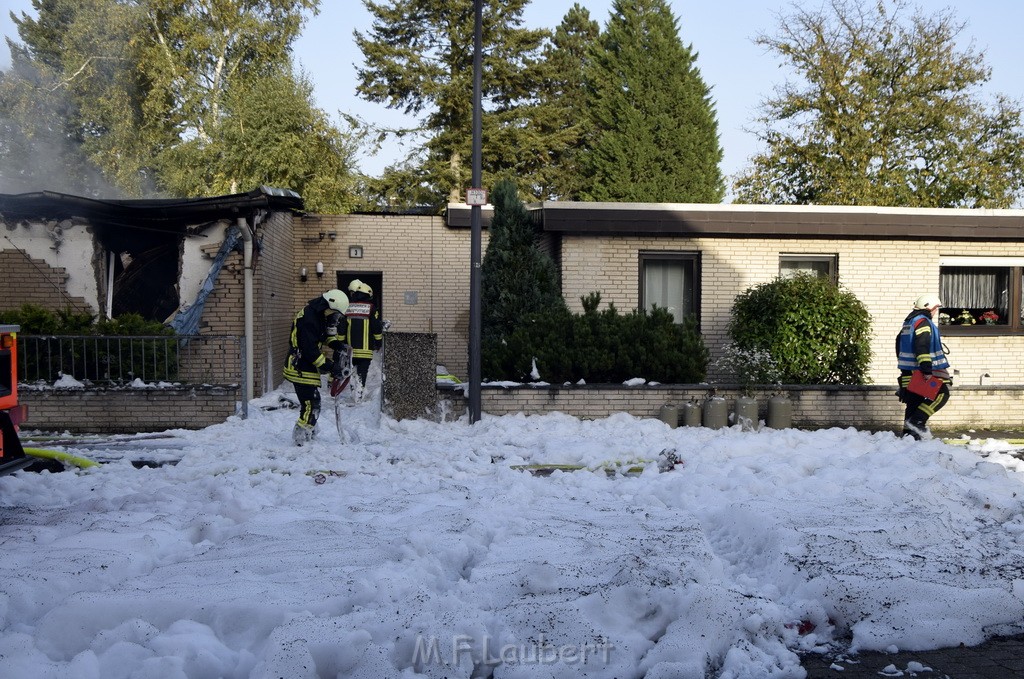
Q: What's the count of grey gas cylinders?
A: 5